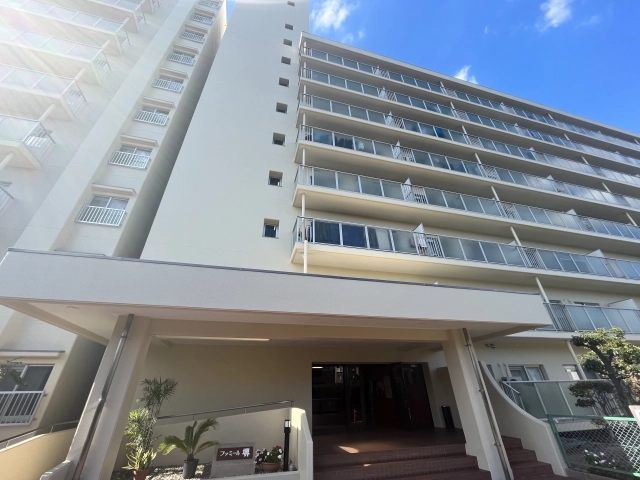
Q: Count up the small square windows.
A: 9